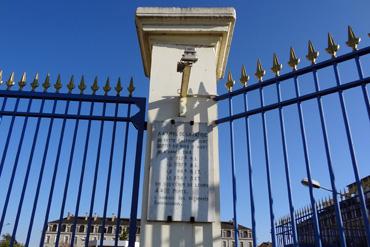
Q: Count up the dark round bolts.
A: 4